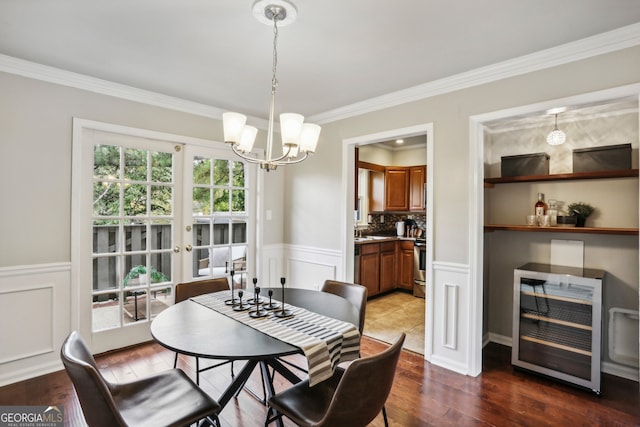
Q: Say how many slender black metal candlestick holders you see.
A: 6